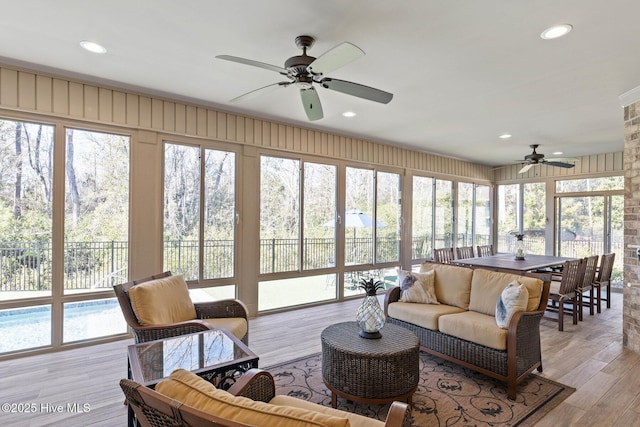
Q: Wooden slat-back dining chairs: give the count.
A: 6